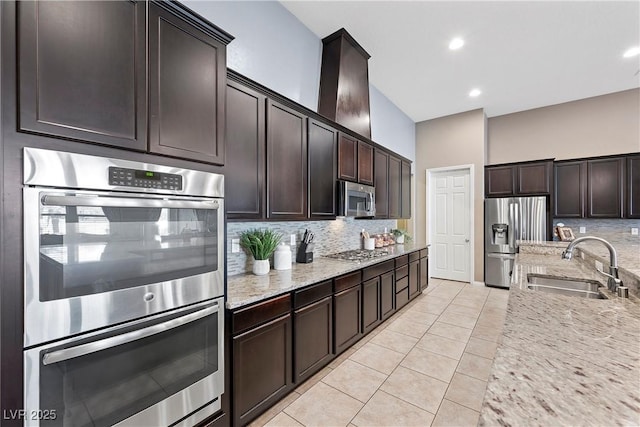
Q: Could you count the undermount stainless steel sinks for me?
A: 1